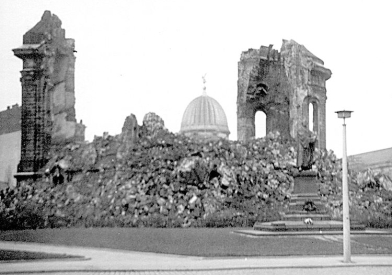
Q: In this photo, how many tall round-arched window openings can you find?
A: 2